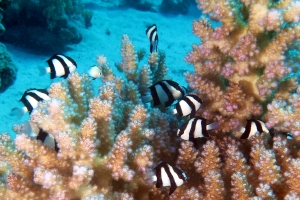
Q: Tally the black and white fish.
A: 9